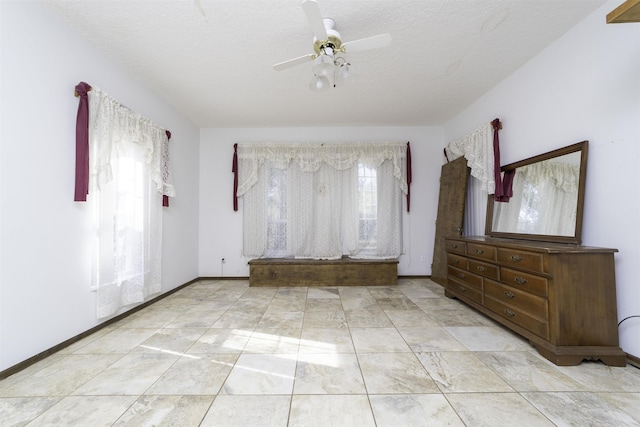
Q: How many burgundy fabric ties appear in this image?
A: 6